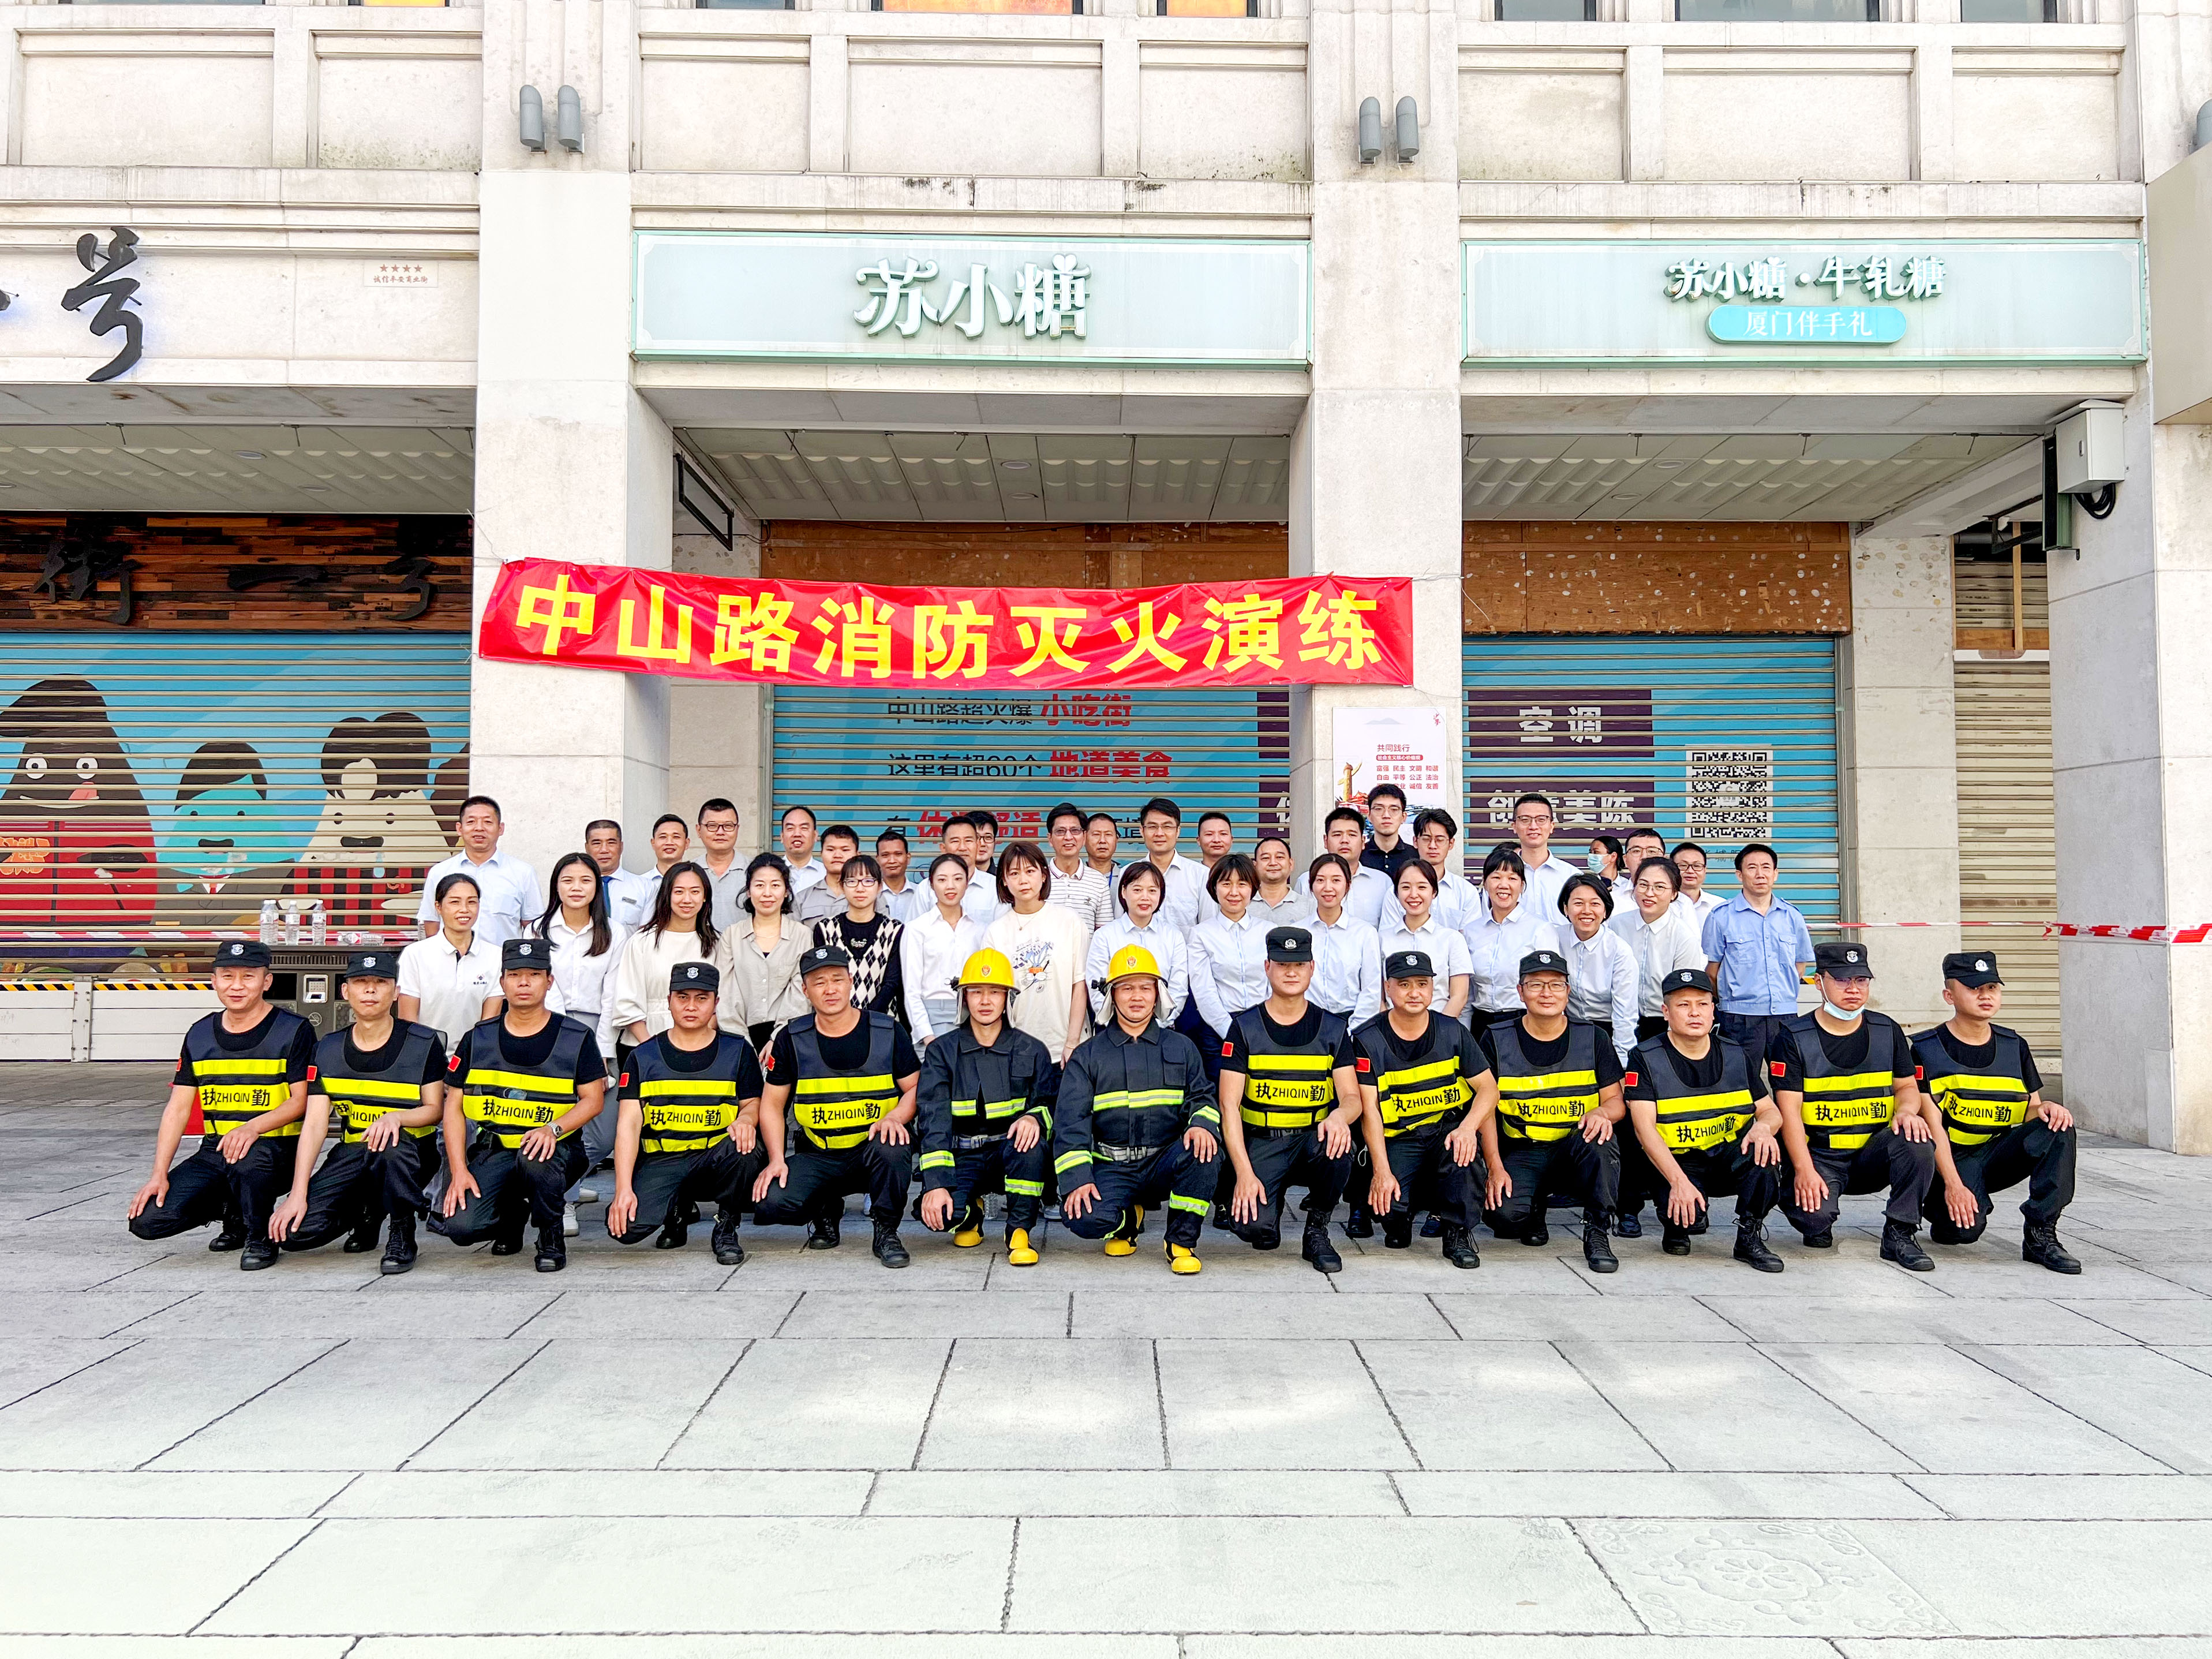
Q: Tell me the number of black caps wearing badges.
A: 11